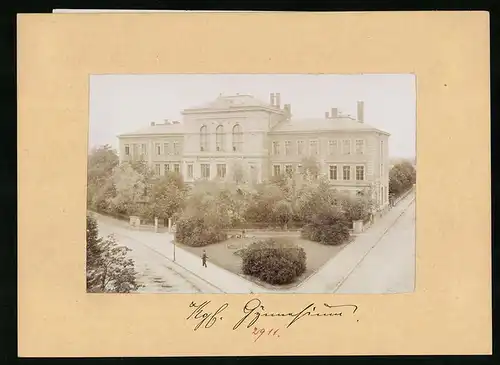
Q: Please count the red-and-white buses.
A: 0